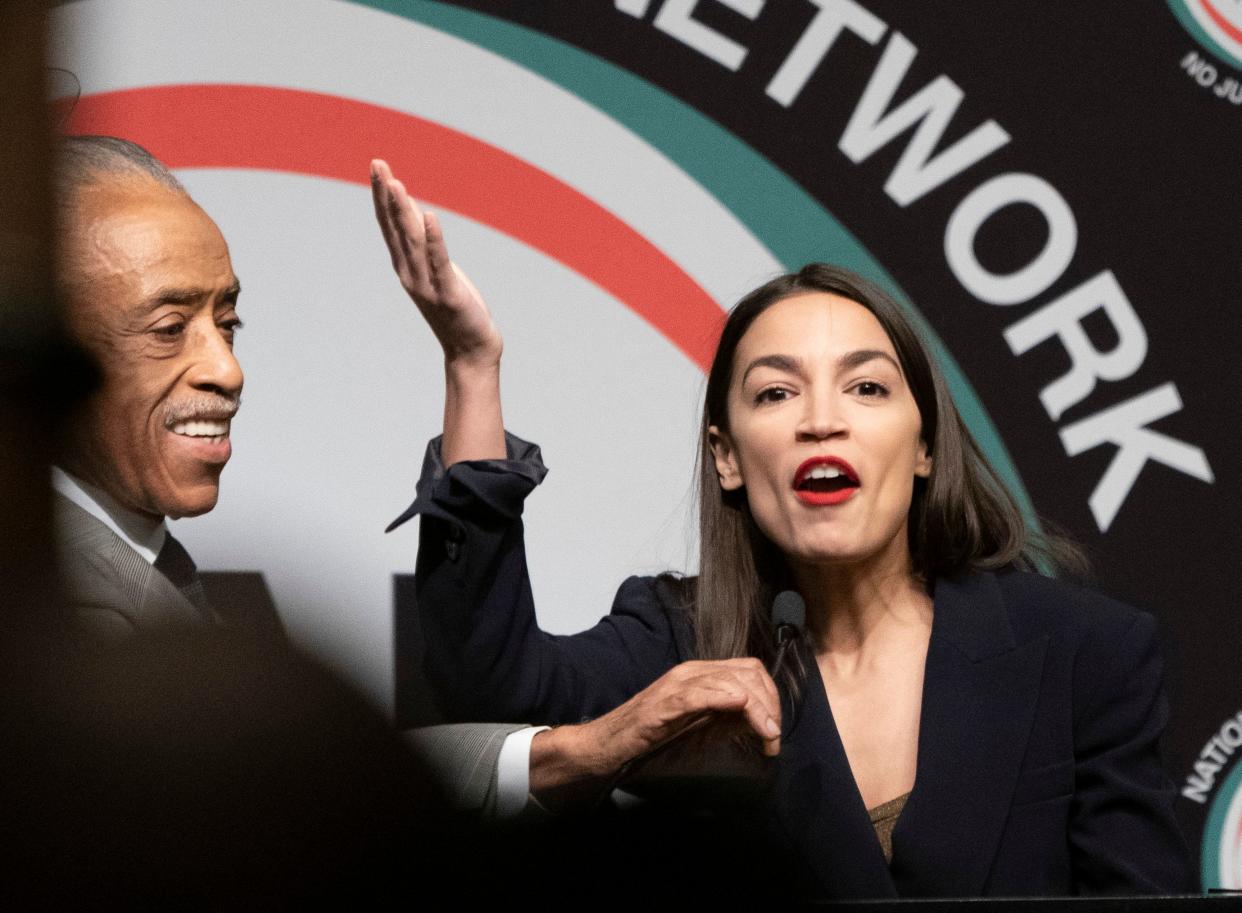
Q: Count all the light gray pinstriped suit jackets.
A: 1